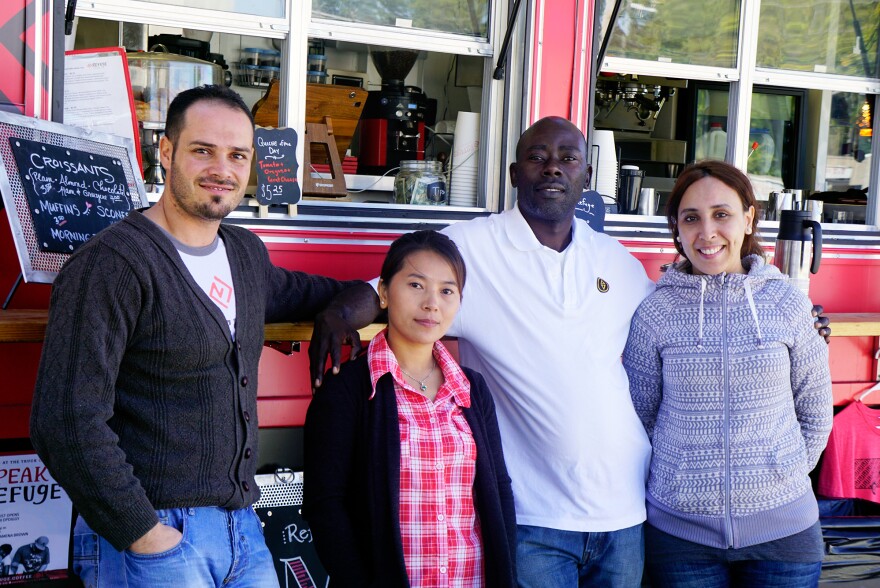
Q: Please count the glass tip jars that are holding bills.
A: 1